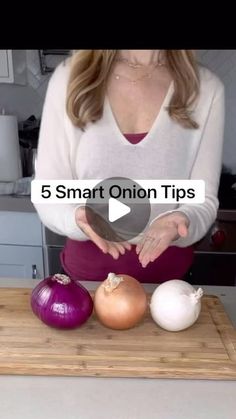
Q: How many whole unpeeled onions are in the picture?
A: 3